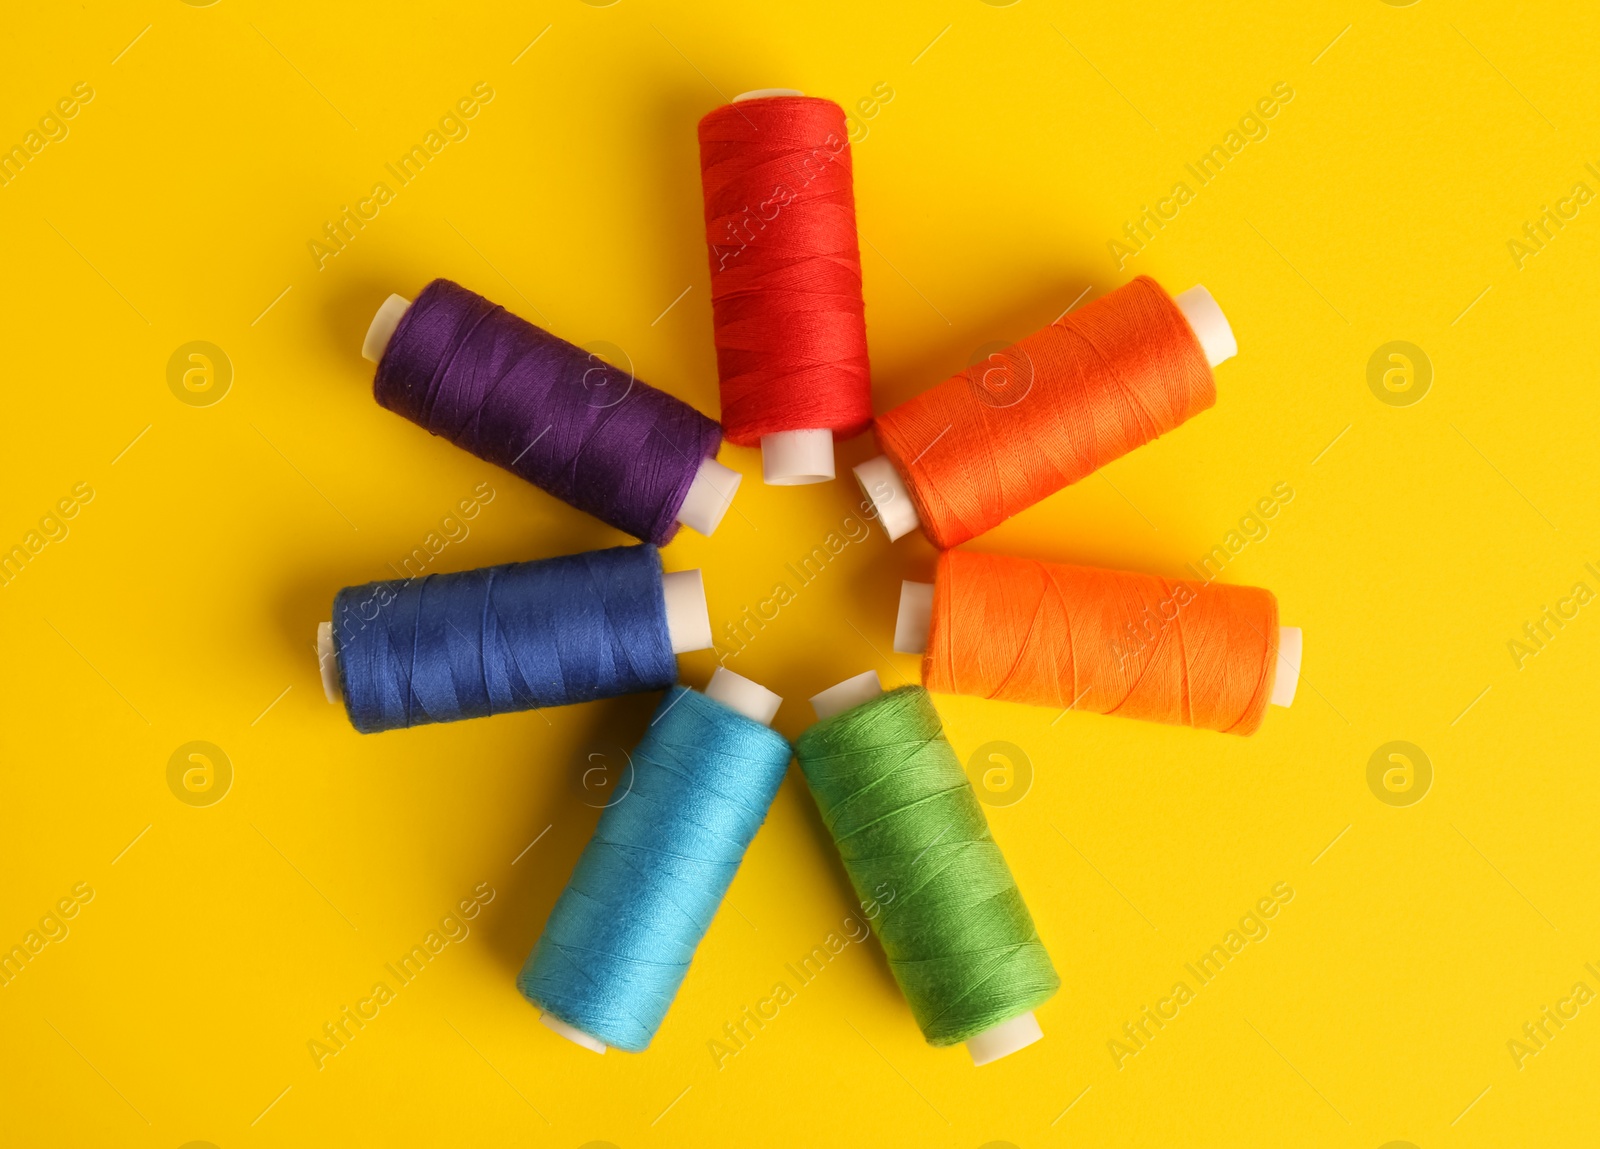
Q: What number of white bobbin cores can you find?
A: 7